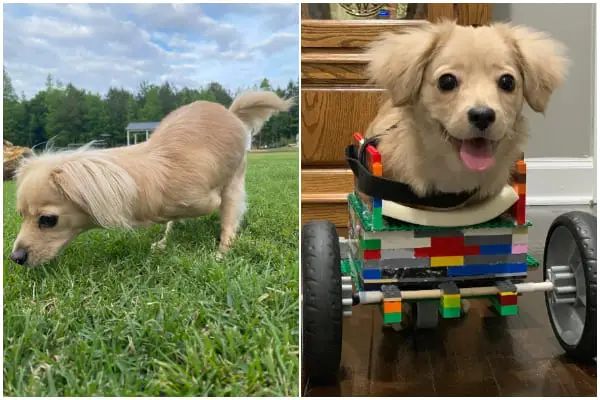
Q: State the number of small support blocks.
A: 3